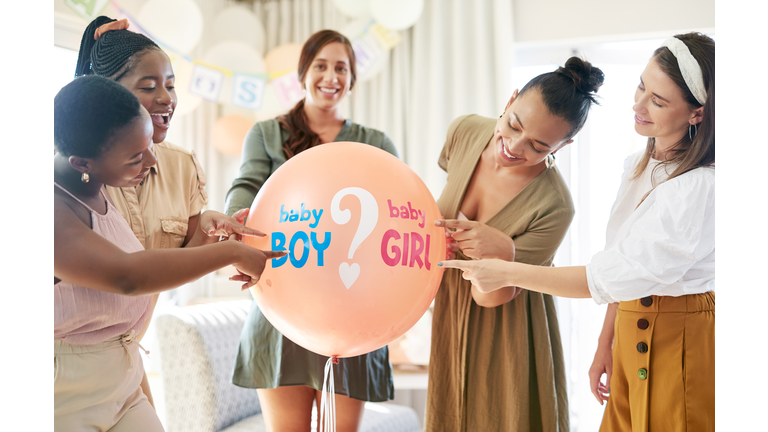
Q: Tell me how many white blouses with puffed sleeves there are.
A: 1